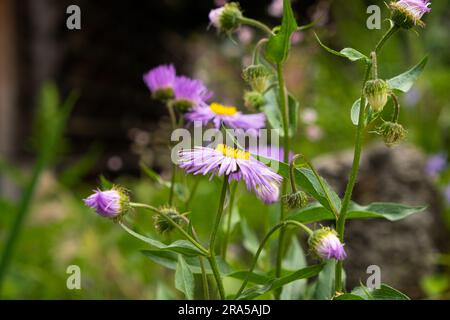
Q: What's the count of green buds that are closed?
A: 6